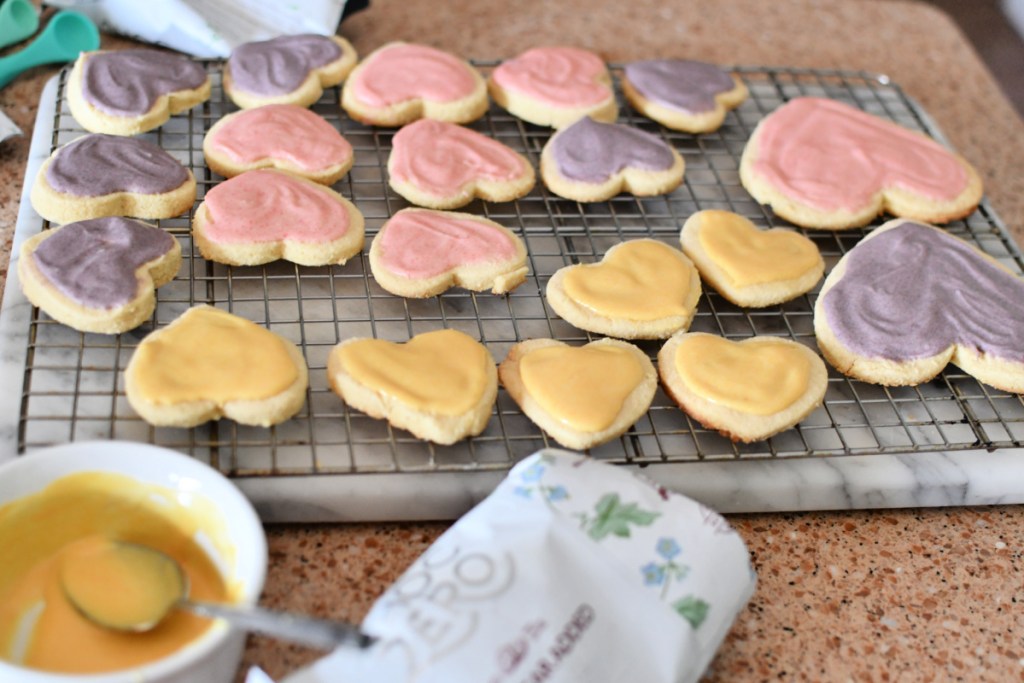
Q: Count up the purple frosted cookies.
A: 7